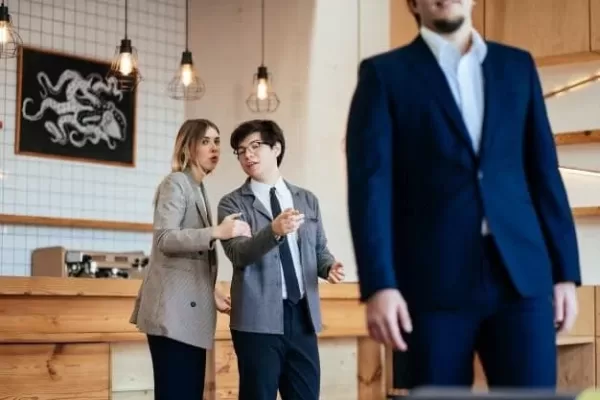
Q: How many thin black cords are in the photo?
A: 4